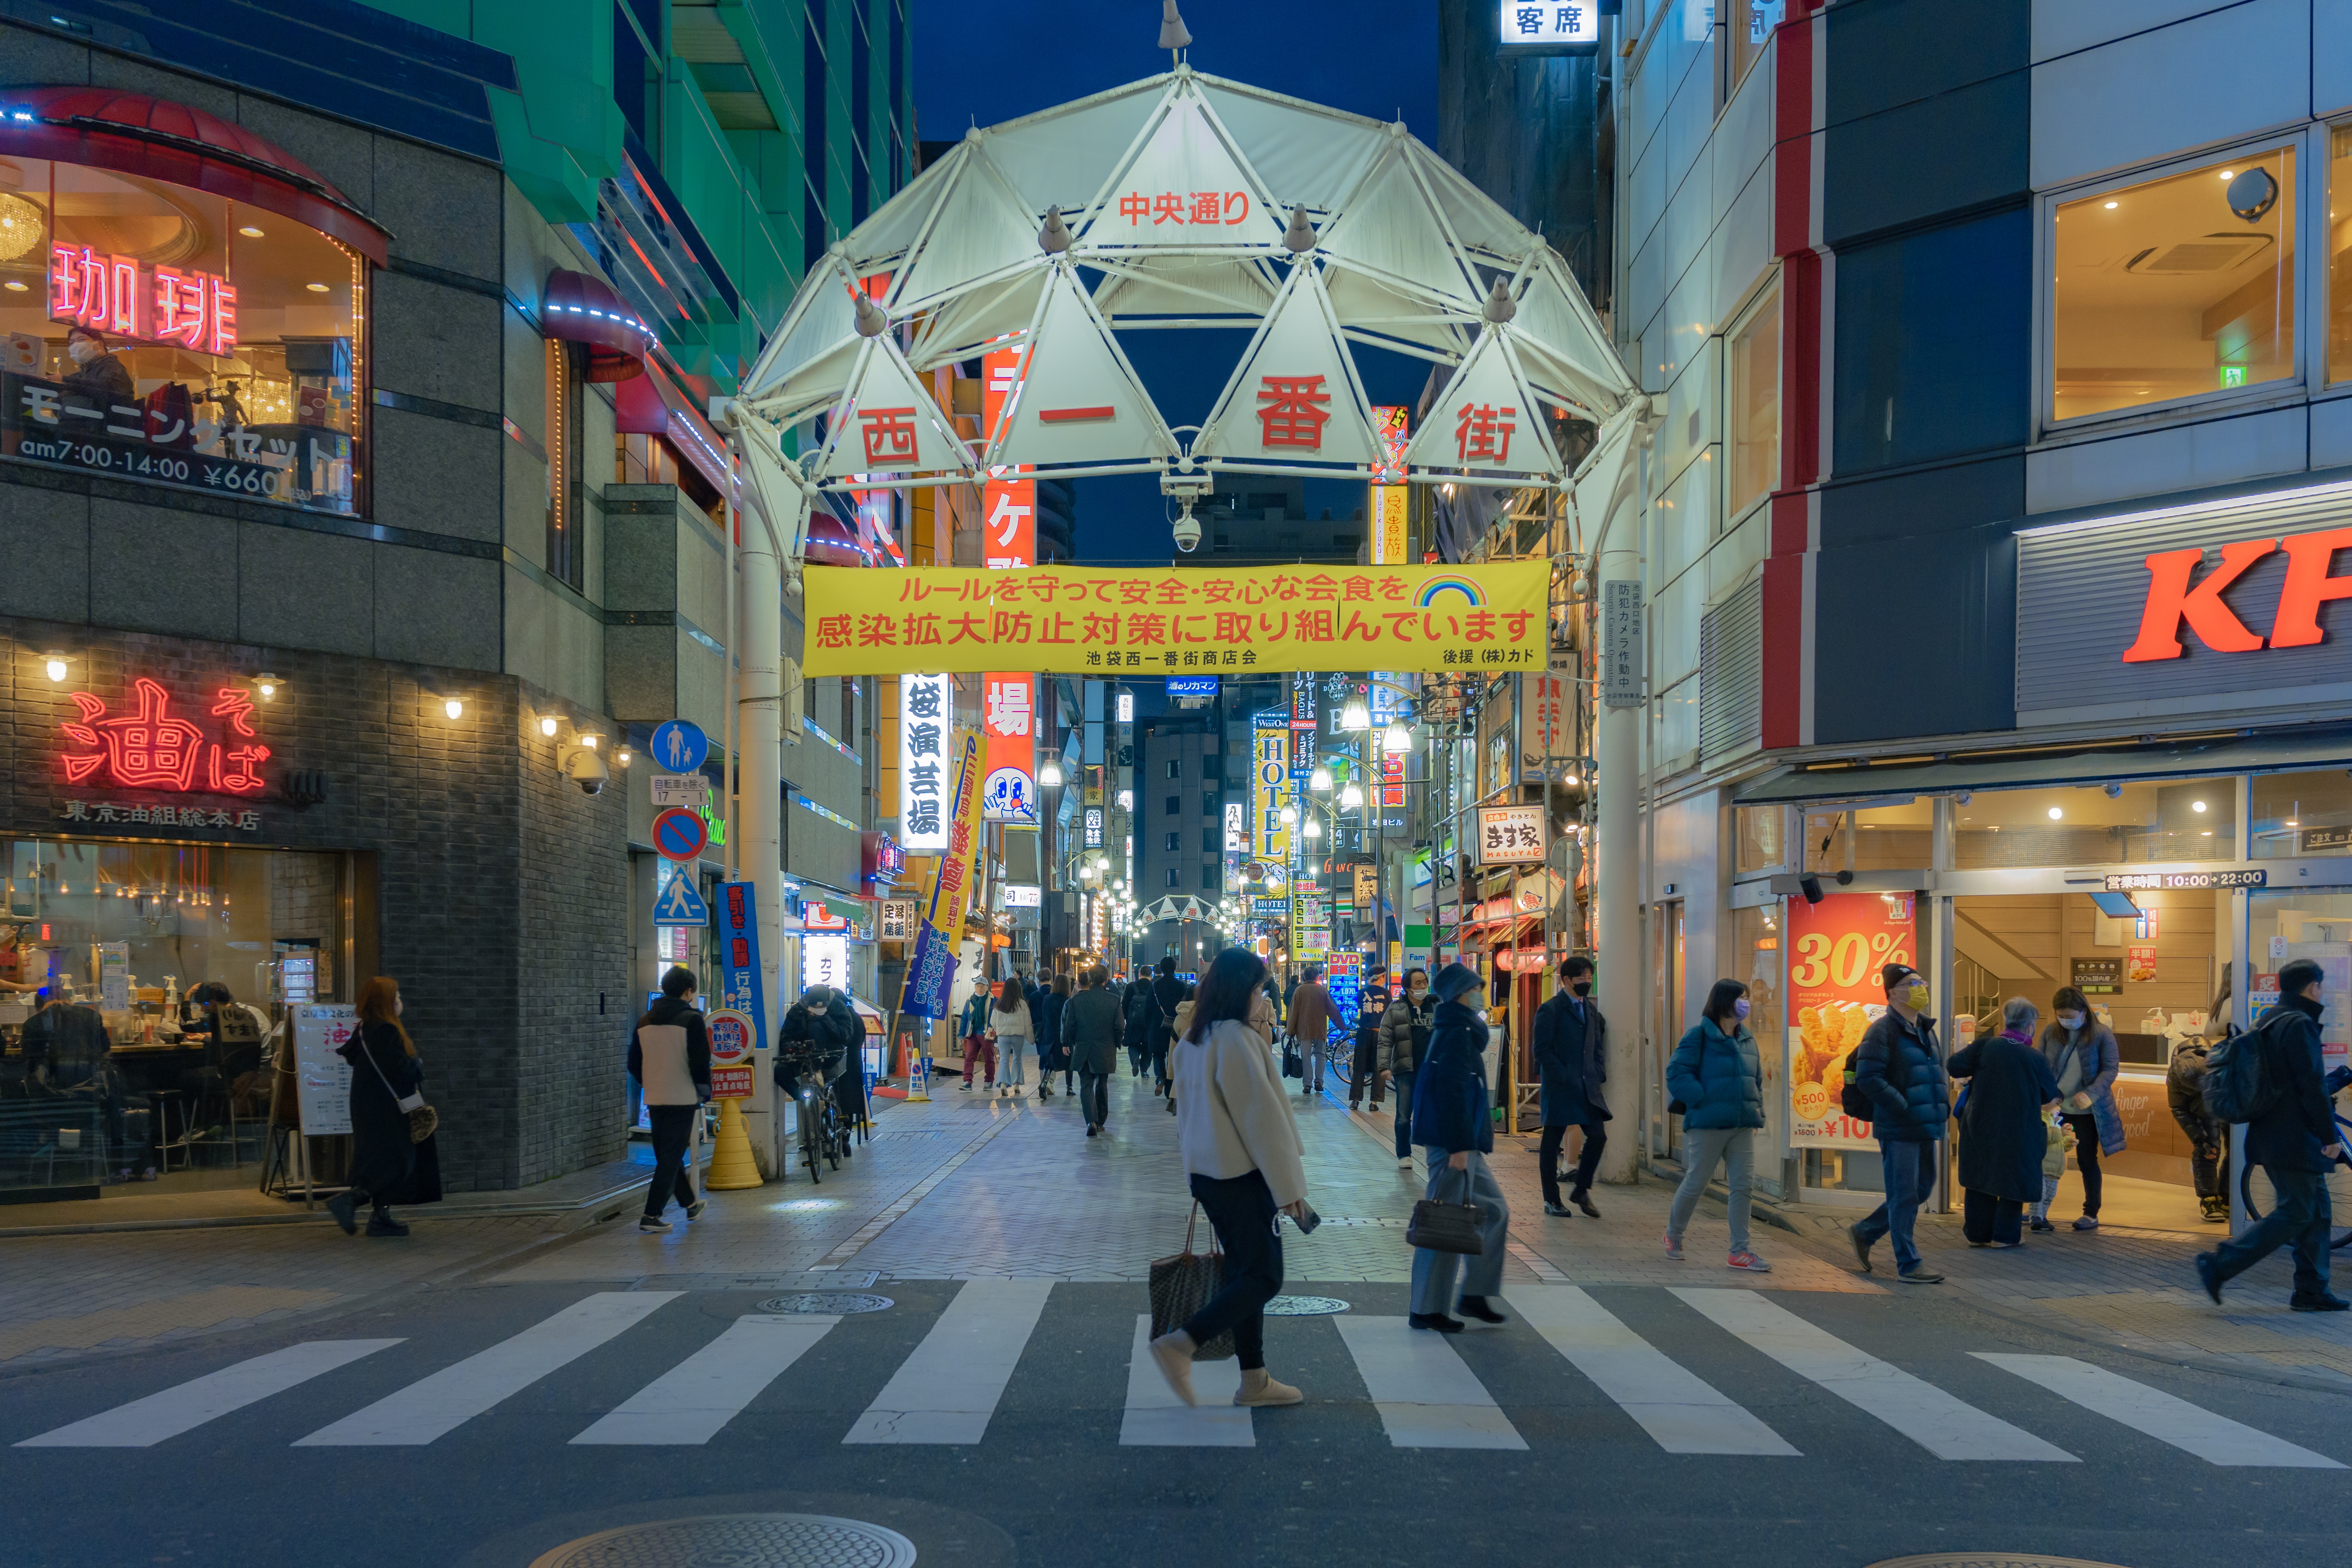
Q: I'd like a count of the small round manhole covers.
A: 2